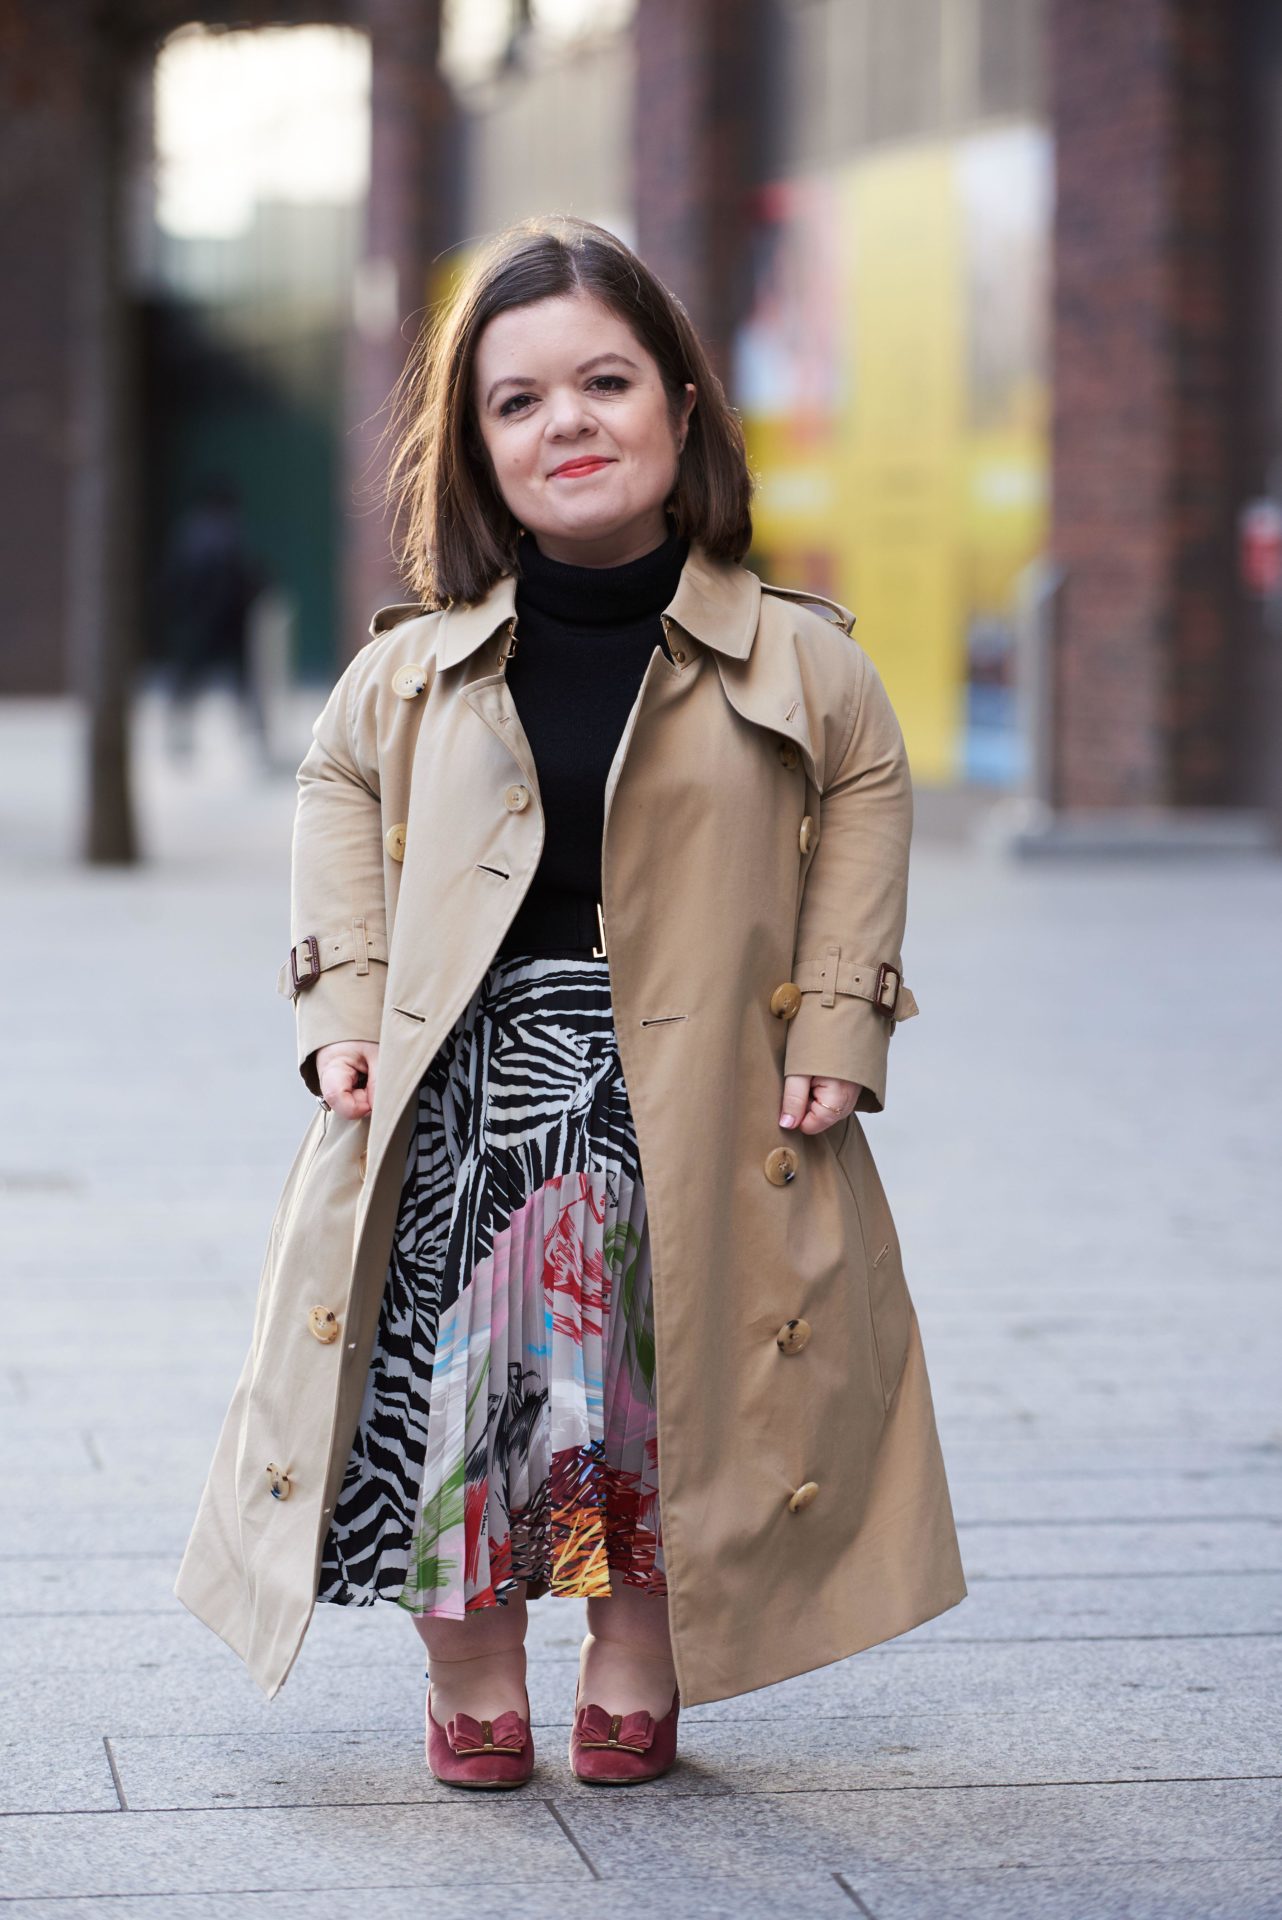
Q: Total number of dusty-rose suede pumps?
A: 2